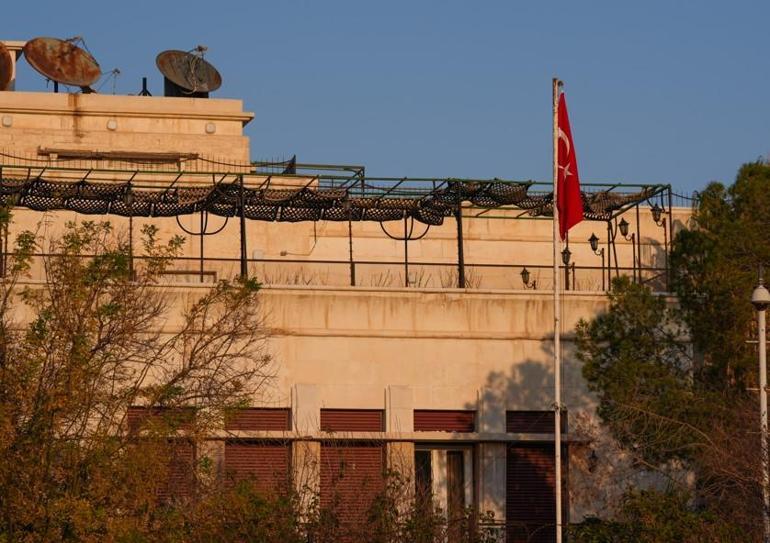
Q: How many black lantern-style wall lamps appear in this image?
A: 5